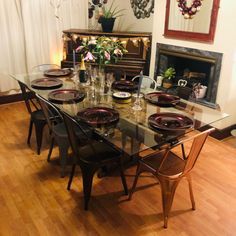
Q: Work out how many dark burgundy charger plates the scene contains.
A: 7